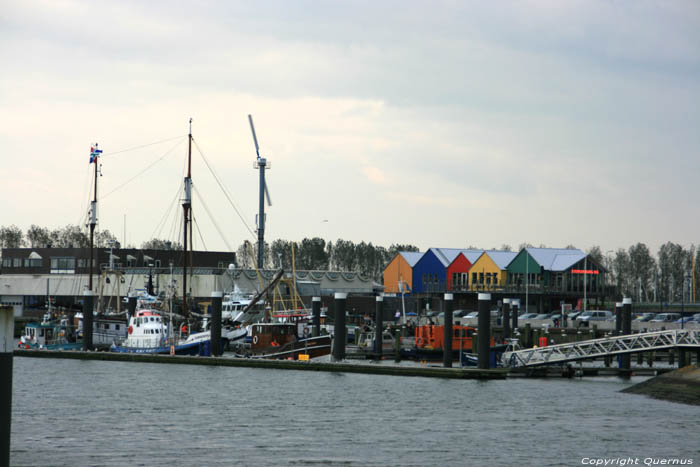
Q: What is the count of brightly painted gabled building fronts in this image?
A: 5